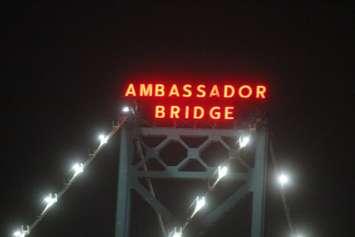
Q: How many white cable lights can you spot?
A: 11